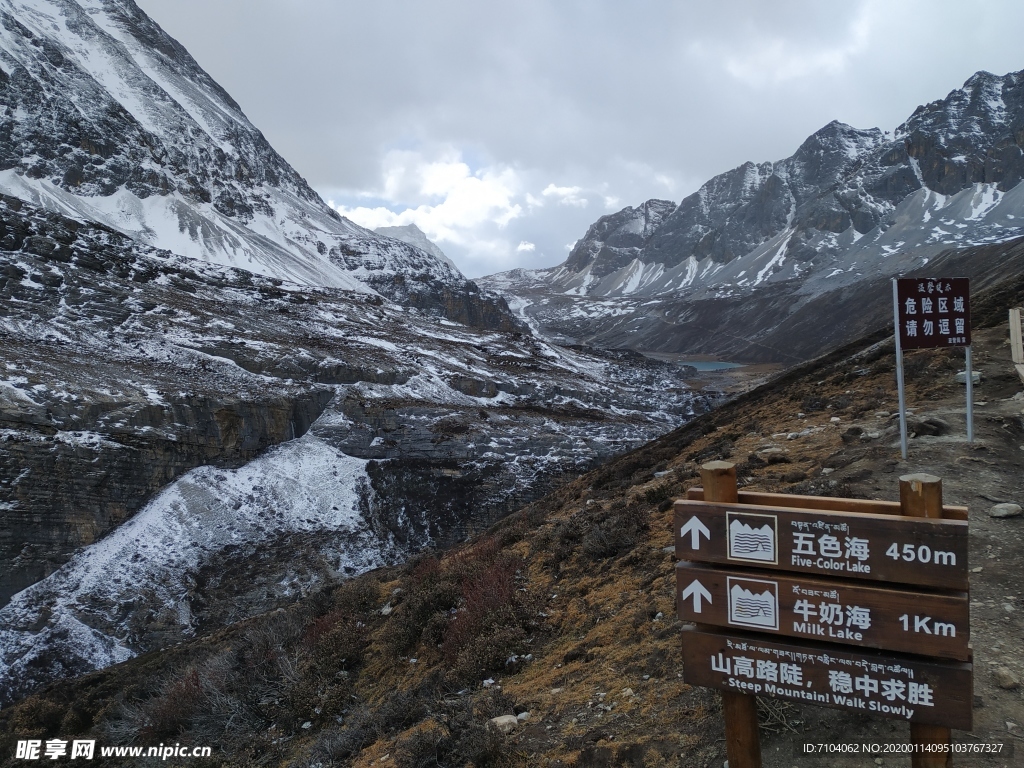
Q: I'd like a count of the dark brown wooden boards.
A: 3